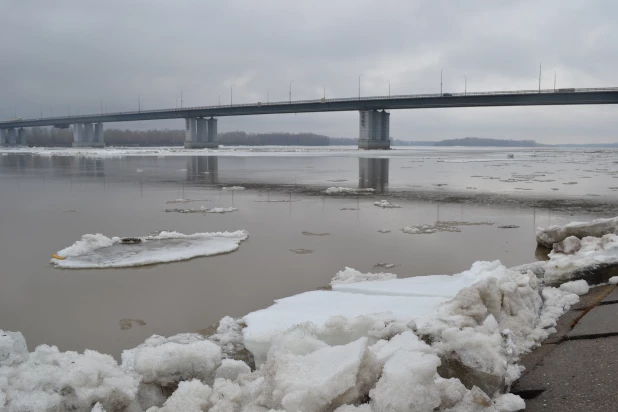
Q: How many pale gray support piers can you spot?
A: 4